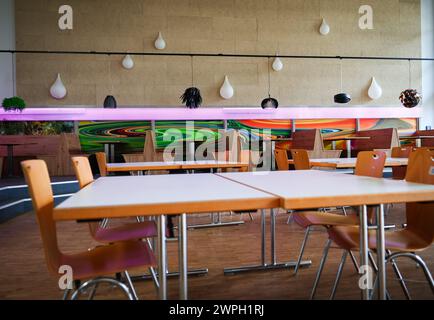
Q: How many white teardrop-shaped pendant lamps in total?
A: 7